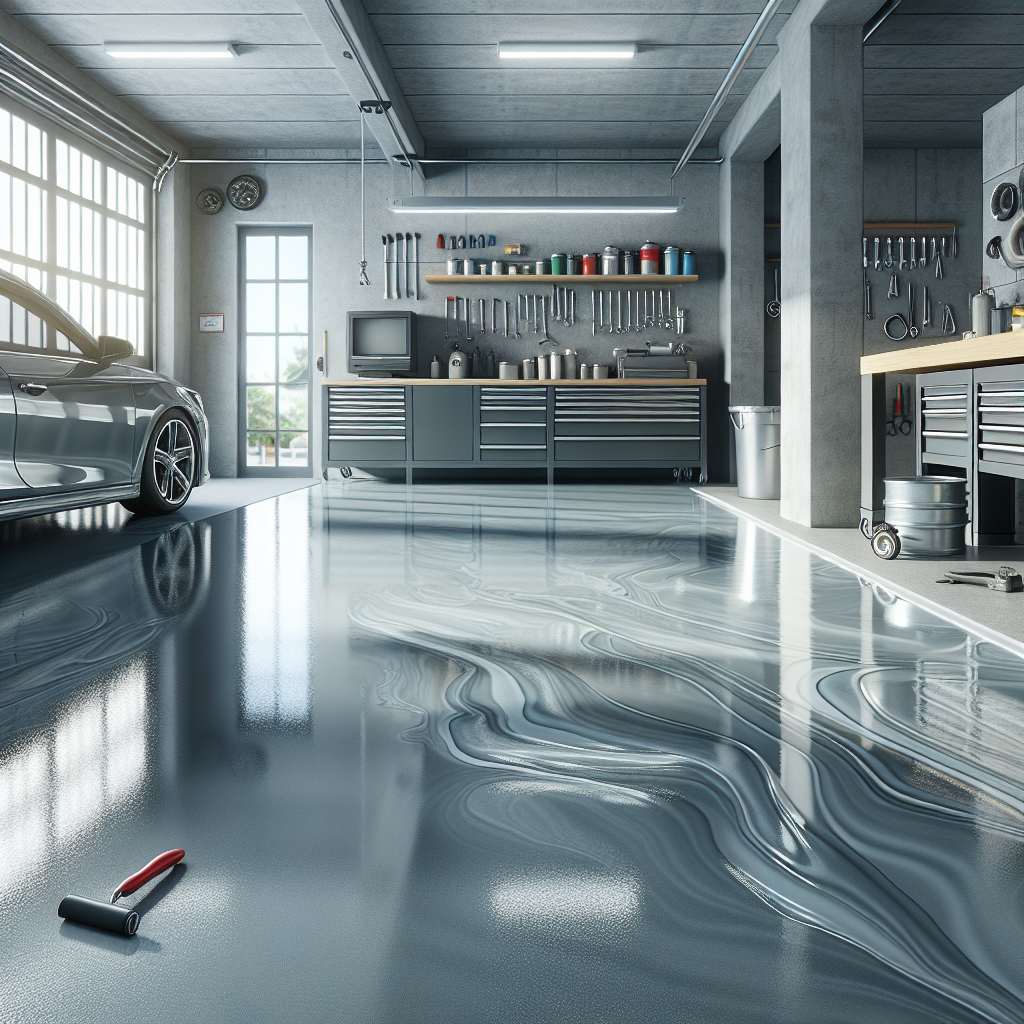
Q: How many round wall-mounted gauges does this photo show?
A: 2